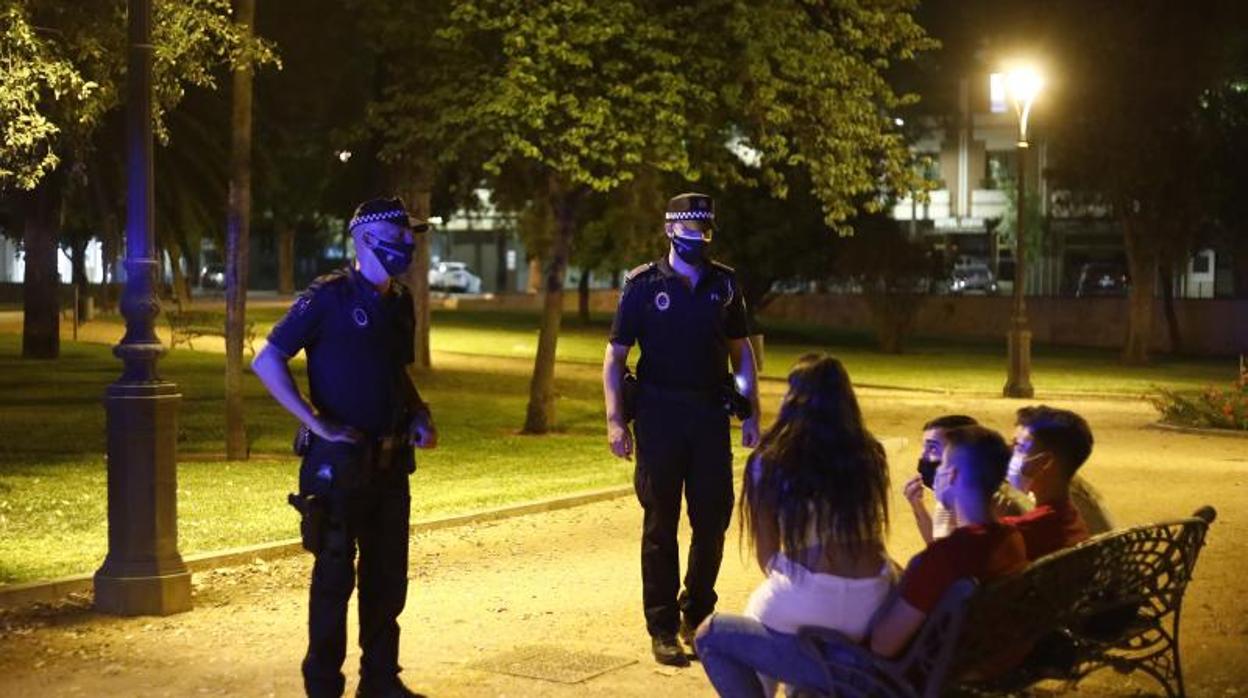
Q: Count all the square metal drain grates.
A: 1